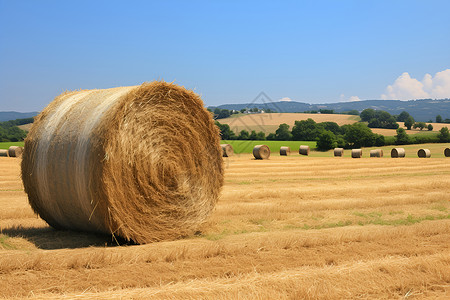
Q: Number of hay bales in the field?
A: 13